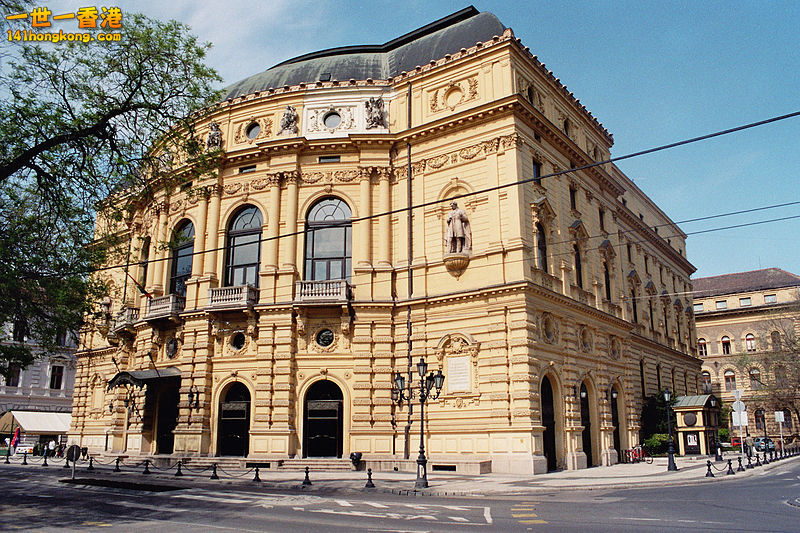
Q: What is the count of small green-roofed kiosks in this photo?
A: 1